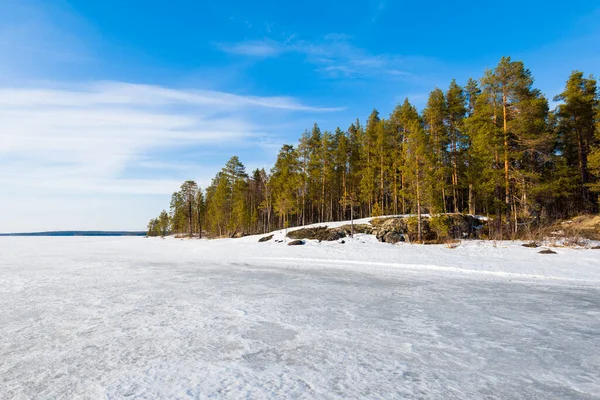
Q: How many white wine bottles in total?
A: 0